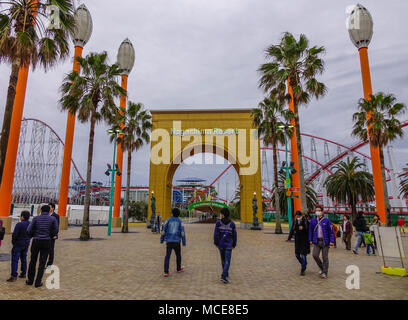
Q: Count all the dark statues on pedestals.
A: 2